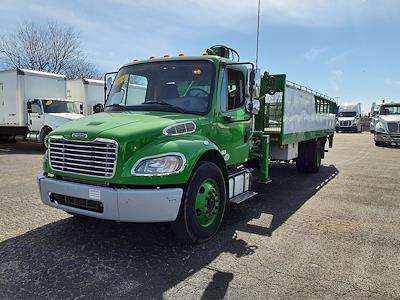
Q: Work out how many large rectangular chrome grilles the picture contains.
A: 1